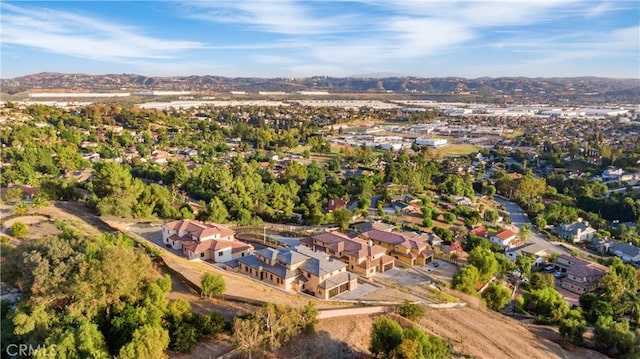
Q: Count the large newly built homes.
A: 4